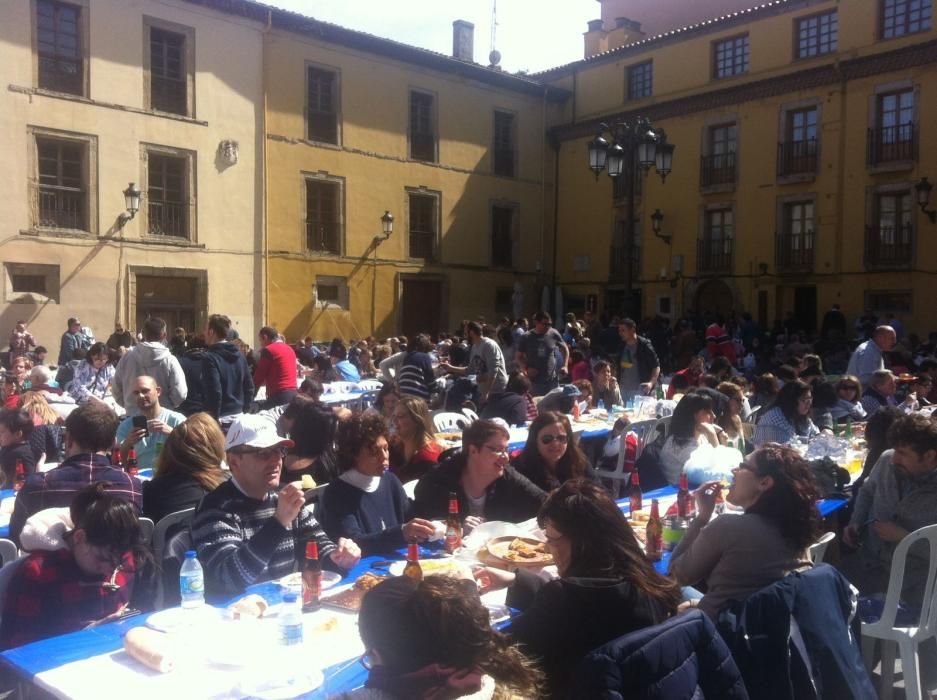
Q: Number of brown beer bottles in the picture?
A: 9